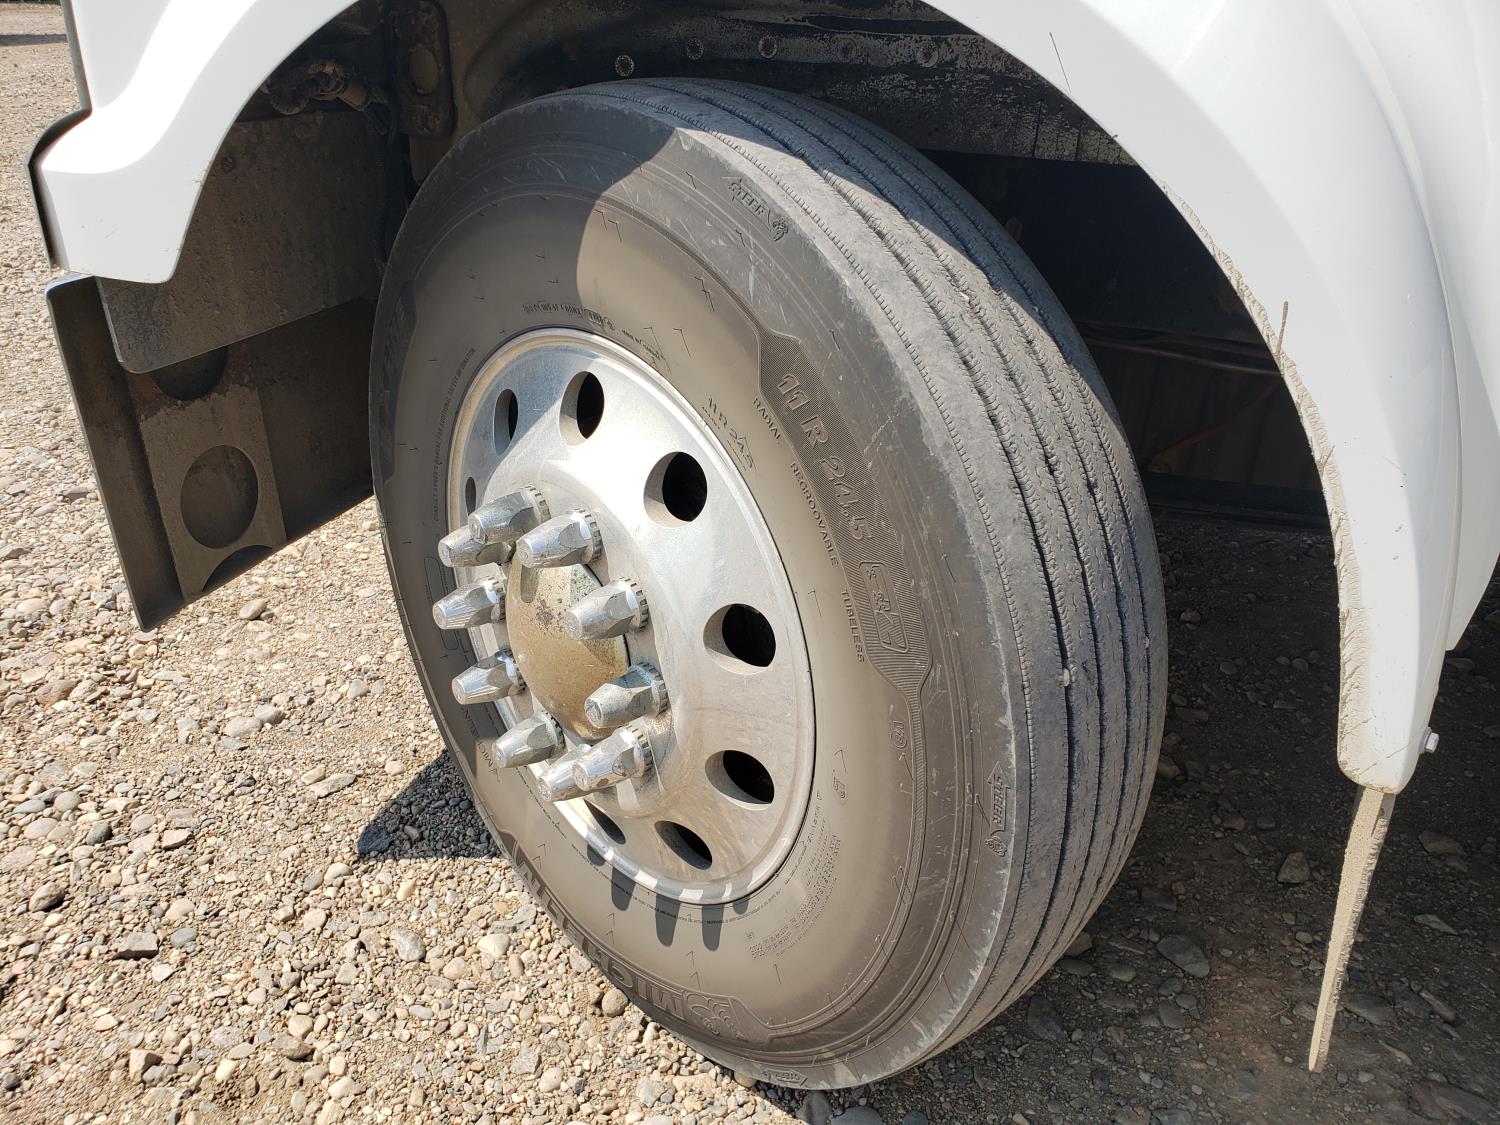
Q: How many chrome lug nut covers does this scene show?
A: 10